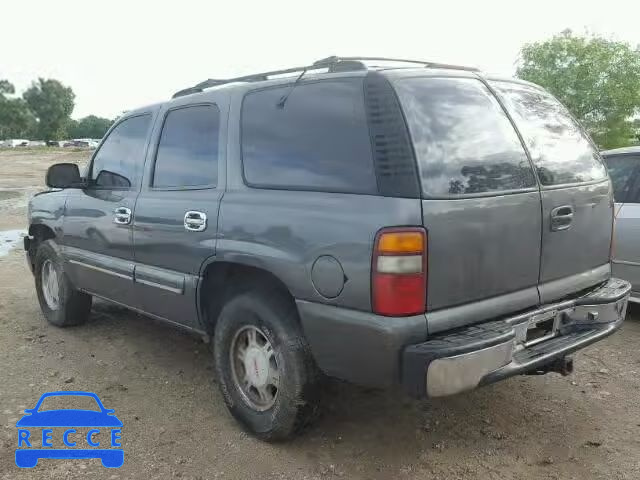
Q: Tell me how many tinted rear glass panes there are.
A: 2